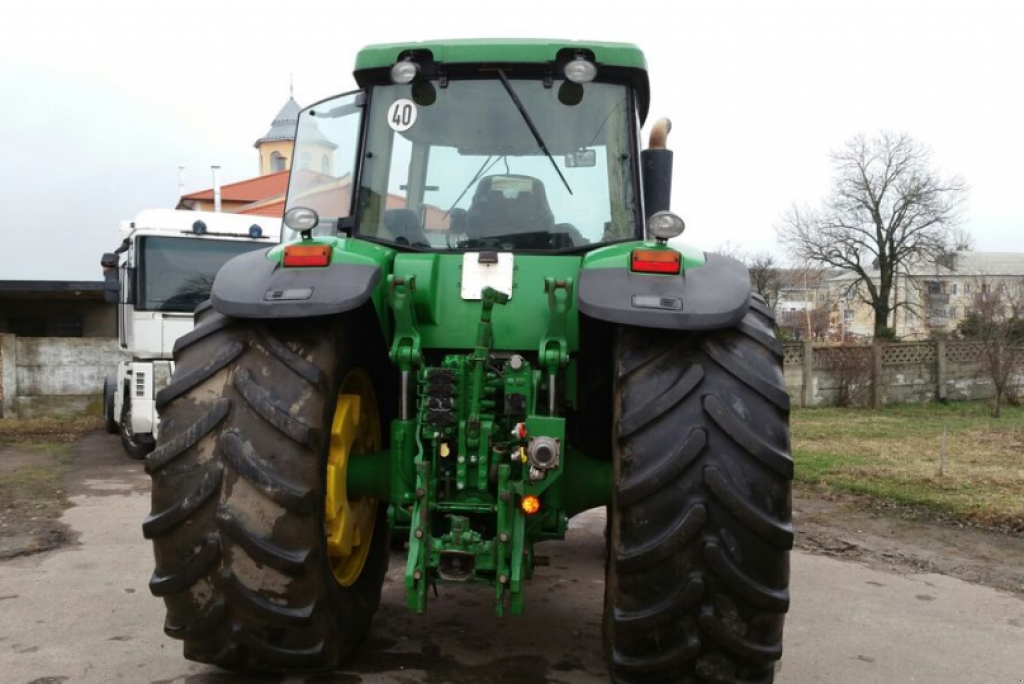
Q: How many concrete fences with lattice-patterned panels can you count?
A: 1